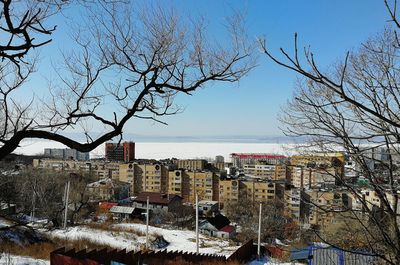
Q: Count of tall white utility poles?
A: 4